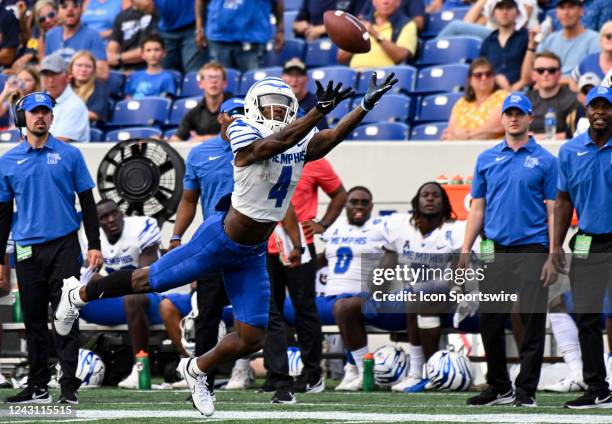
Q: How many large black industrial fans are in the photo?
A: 1